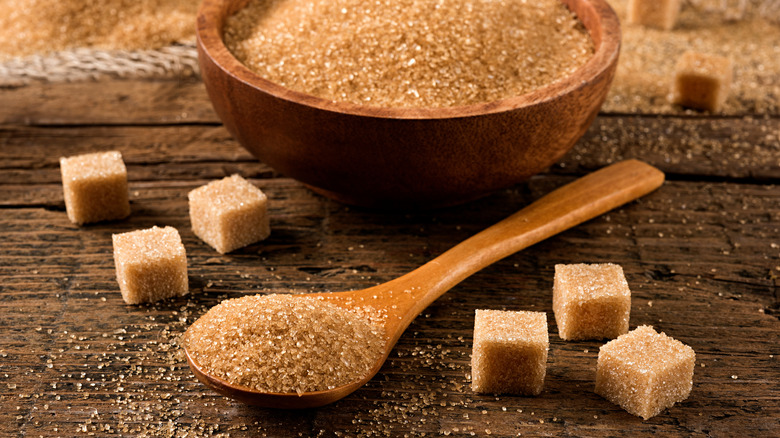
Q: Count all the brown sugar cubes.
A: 8